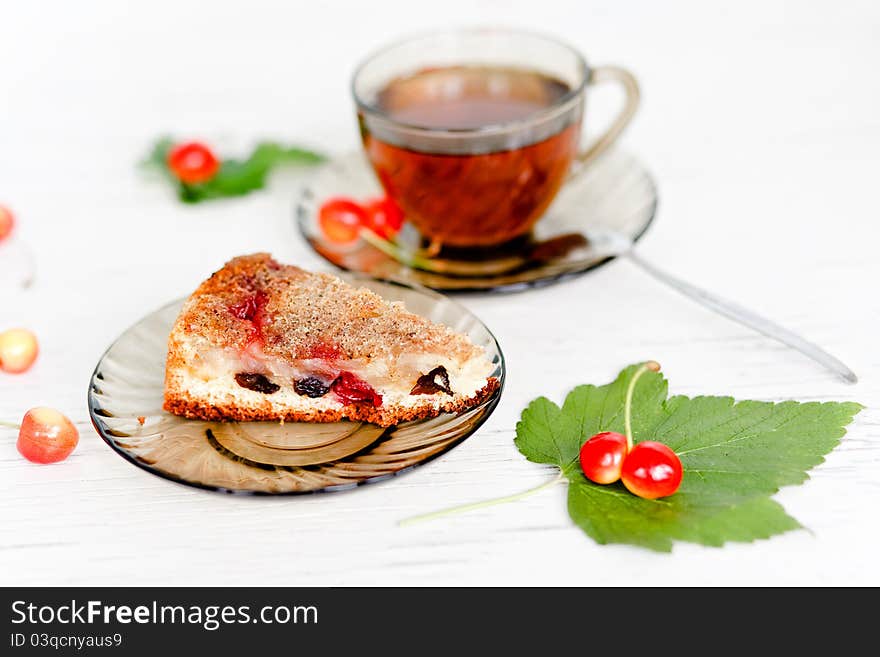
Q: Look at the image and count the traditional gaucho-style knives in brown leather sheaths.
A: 0